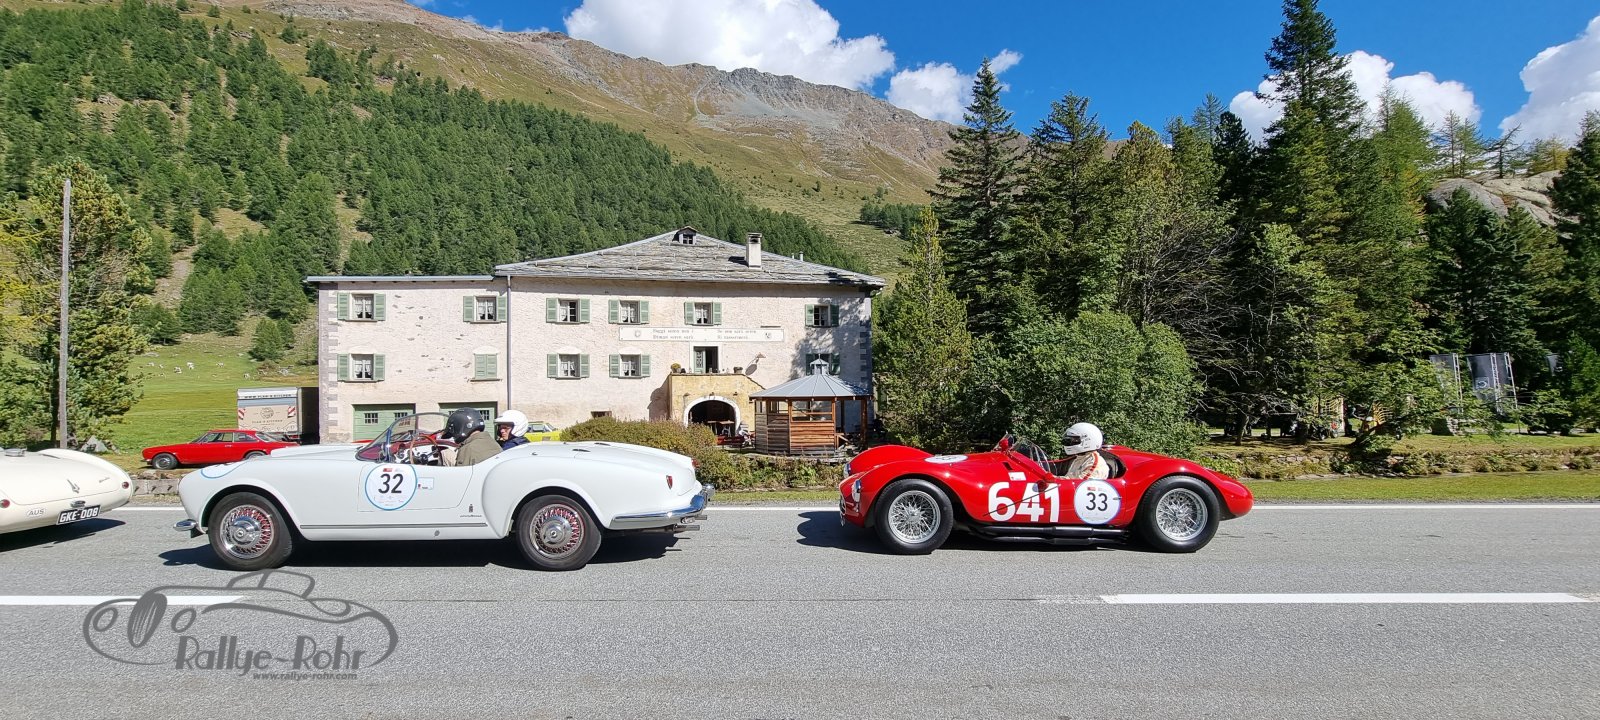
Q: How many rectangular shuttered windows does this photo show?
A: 11